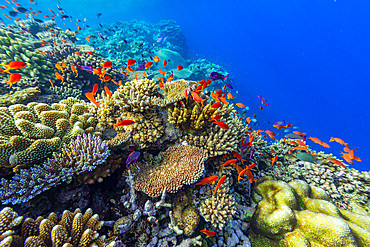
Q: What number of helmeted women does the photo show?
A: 0